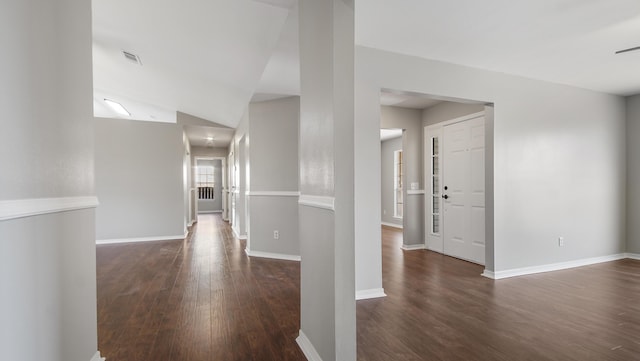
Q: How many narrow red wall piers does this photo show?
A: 0